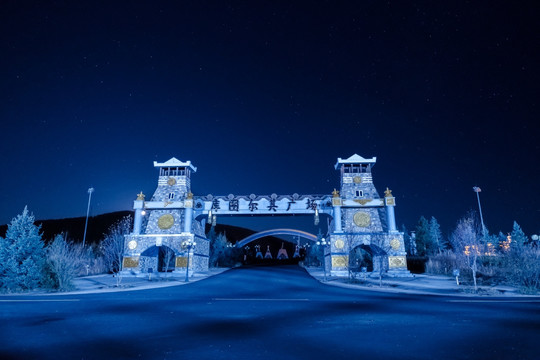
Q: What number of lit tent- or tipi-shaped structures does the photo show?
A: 4